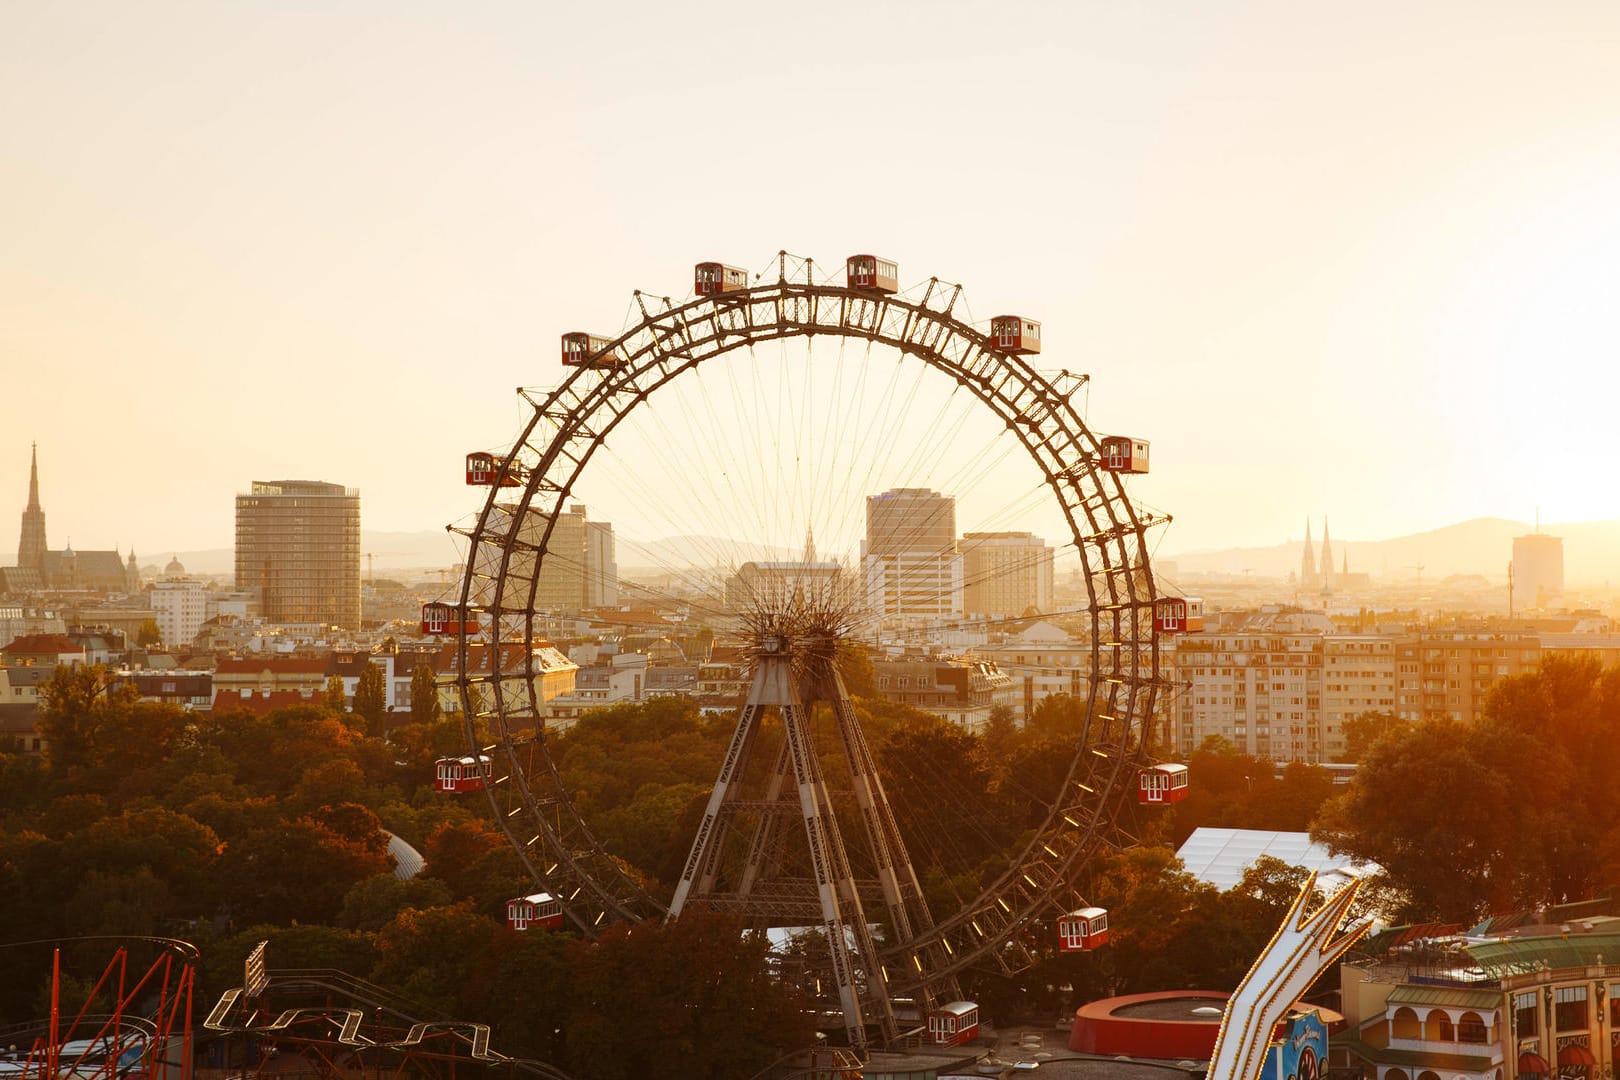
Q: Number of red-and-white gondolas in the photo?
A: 13